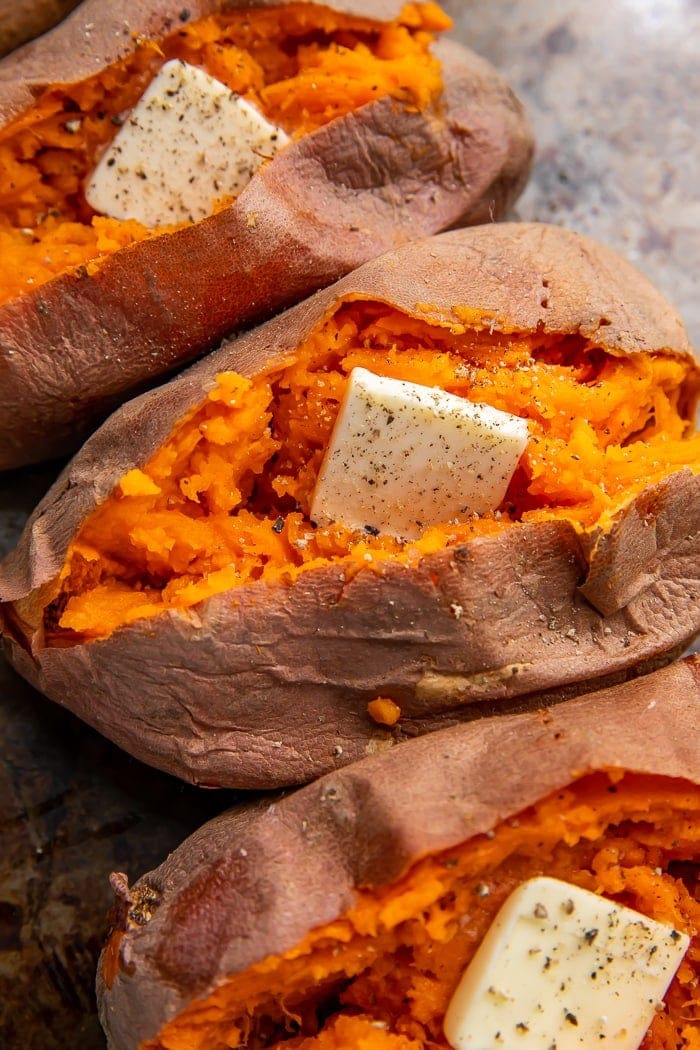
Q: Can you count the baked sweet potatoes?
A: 3